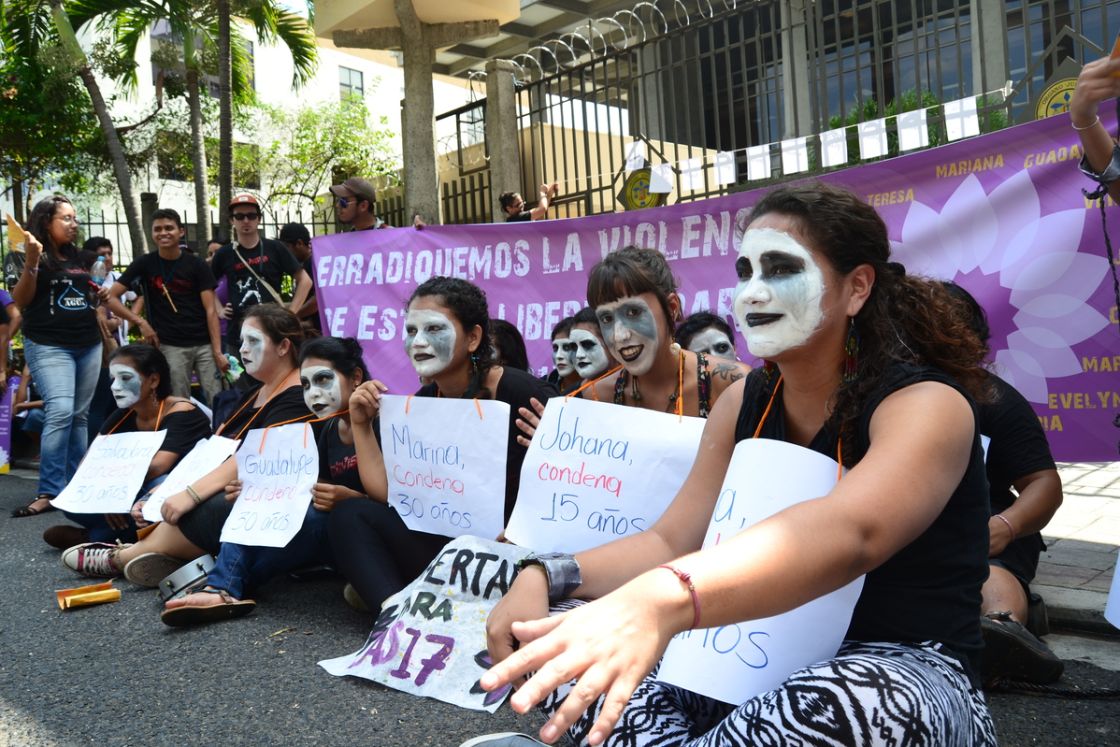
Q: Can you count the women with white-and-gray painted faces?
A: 9